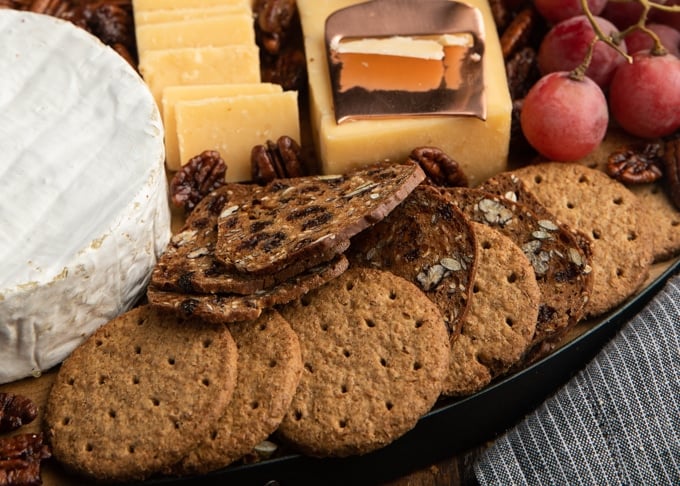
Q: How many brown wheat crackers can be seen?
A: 6